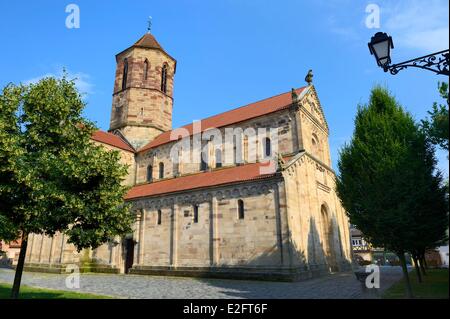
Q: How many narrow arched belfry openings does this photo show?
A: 3